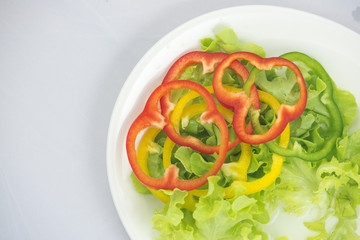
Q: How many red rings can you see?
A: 3